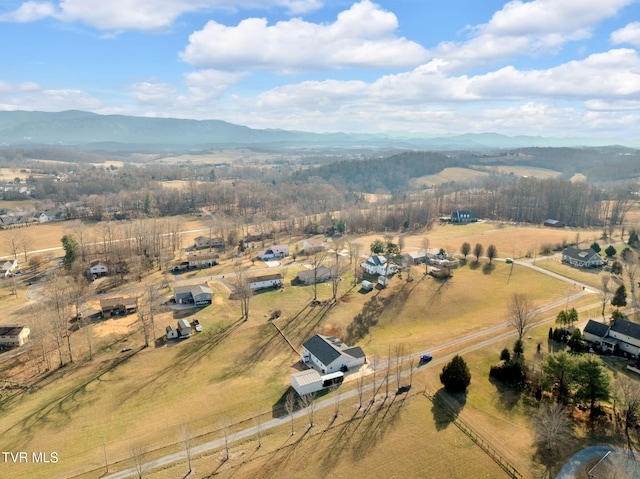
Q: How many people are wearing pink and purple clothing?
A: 0